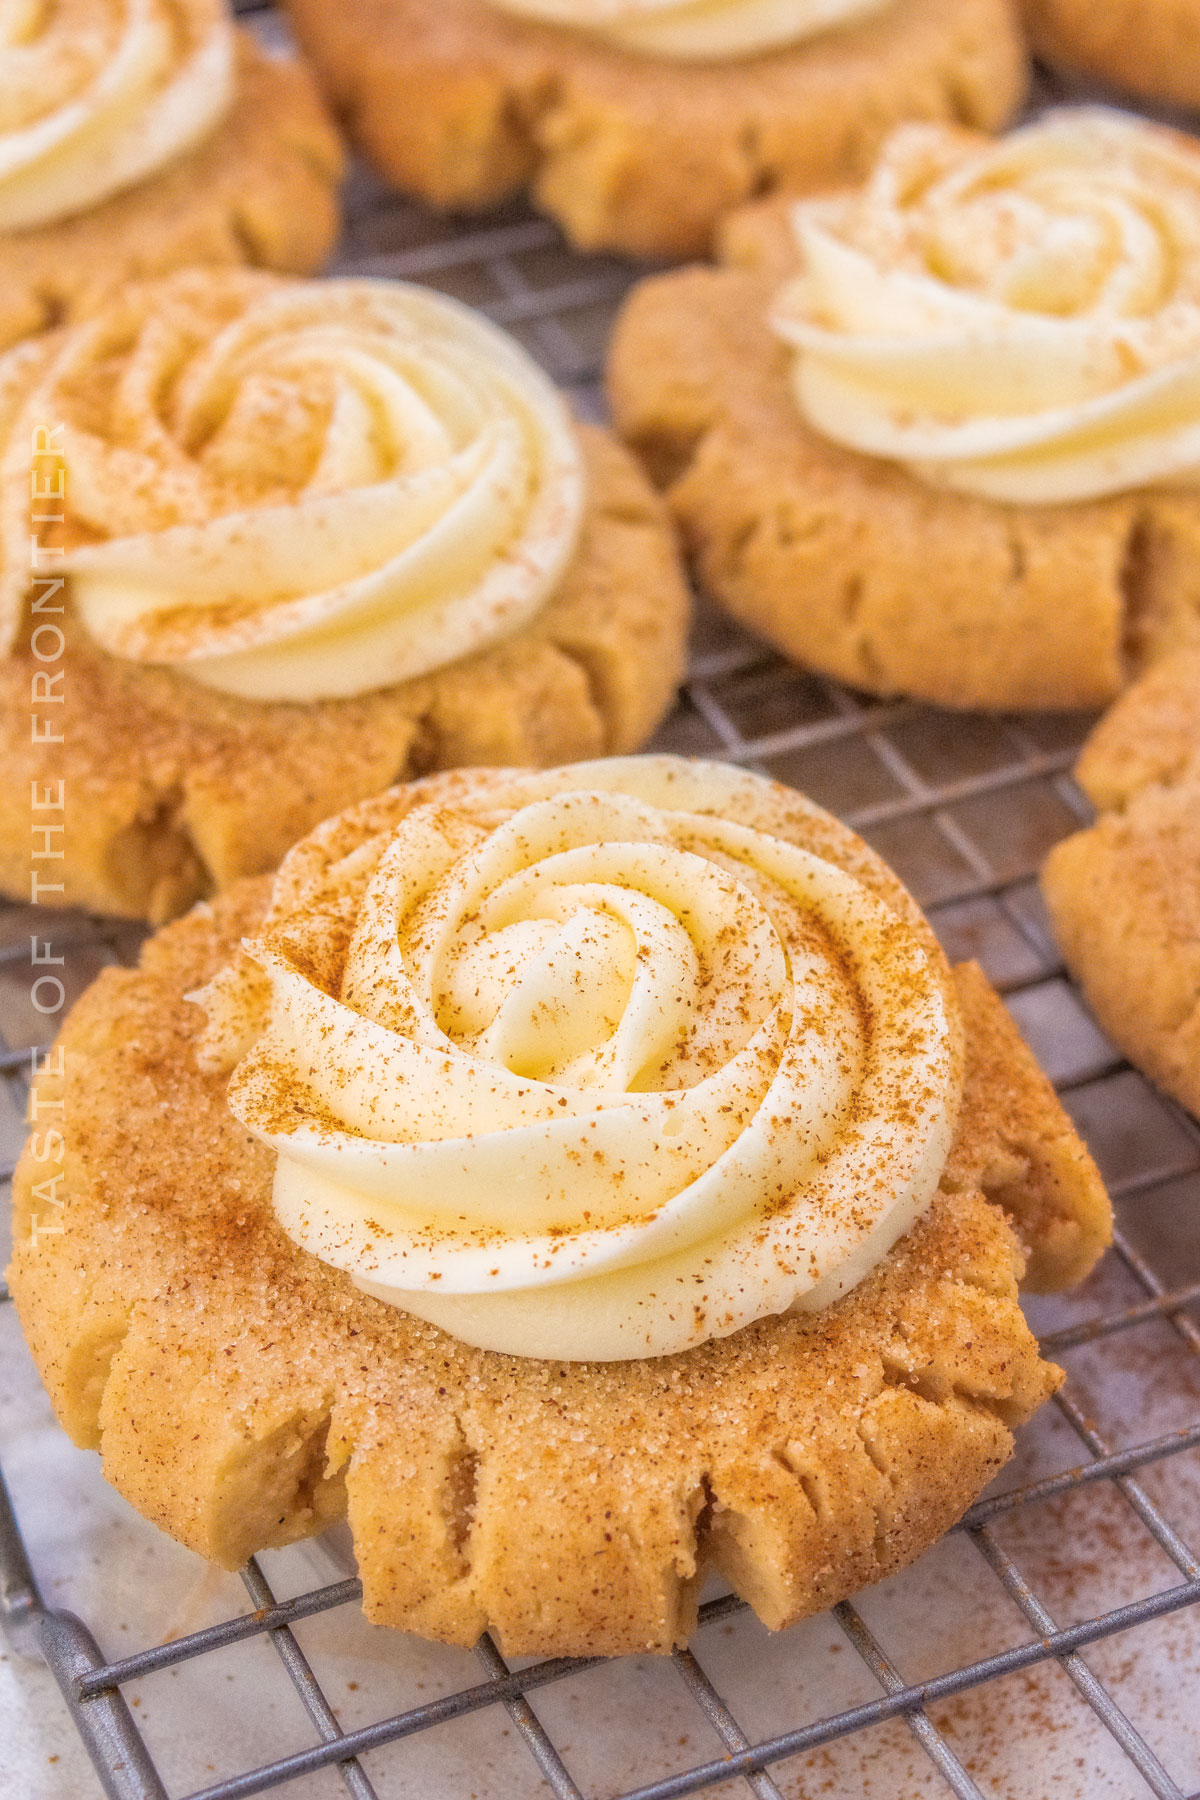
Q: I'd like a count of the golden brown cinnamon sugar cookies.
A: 7